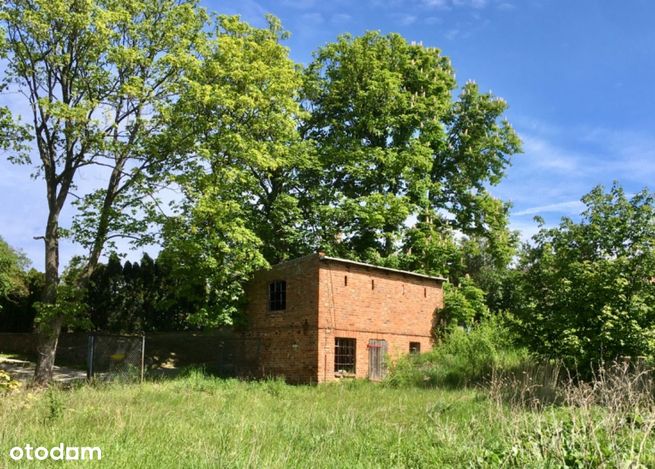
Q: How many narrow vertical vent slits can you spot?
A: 4